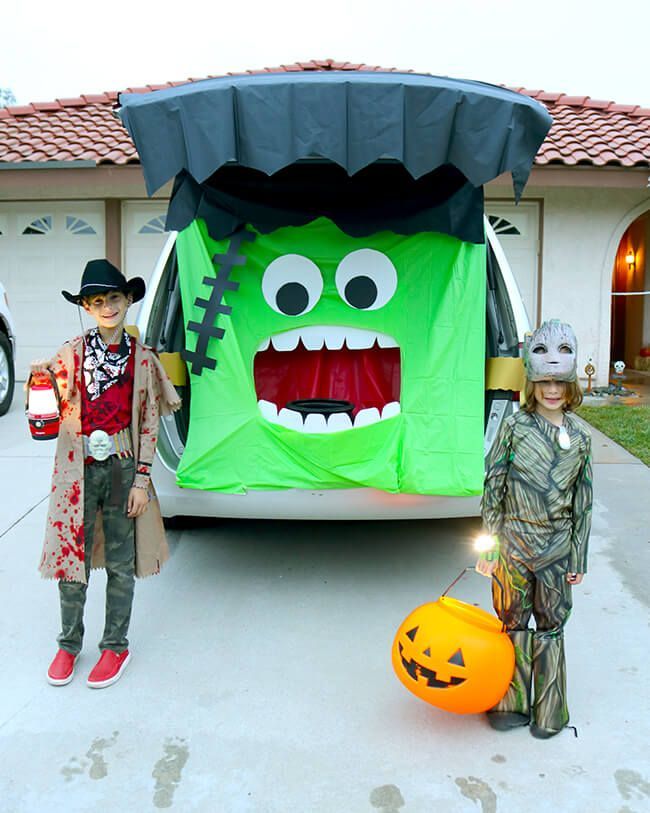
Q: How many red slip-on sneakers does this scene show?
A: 2